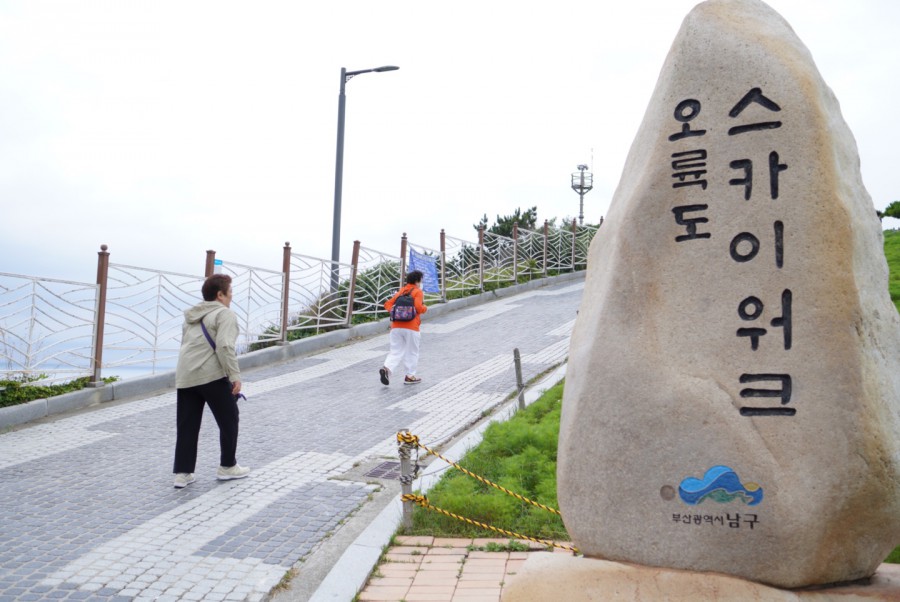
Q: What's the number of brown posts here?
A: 11